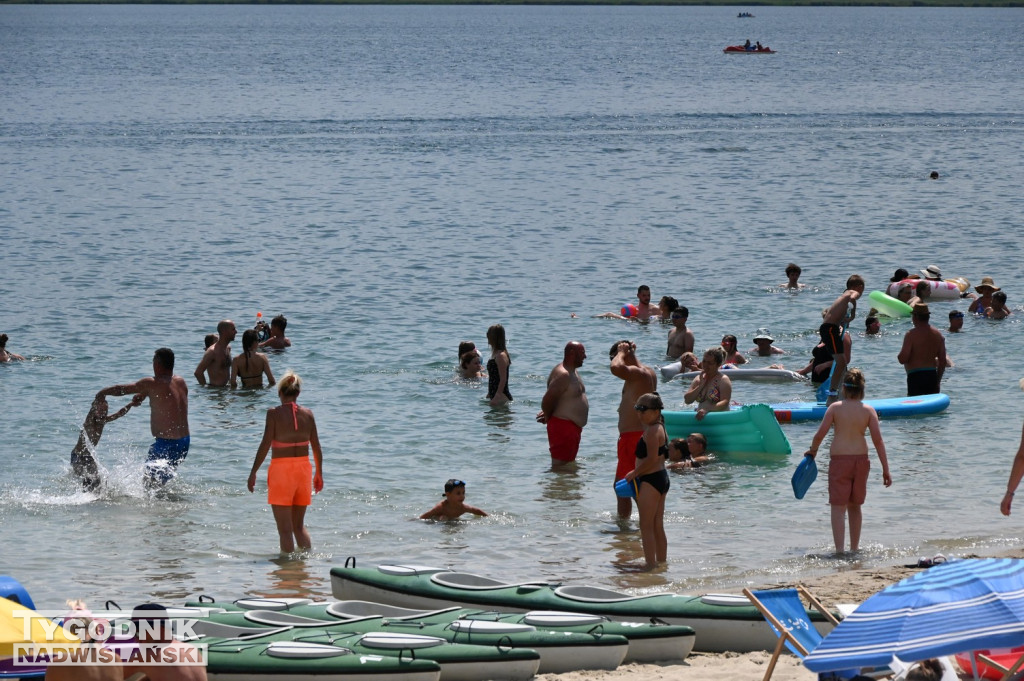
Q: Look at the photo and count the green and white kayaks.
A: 5